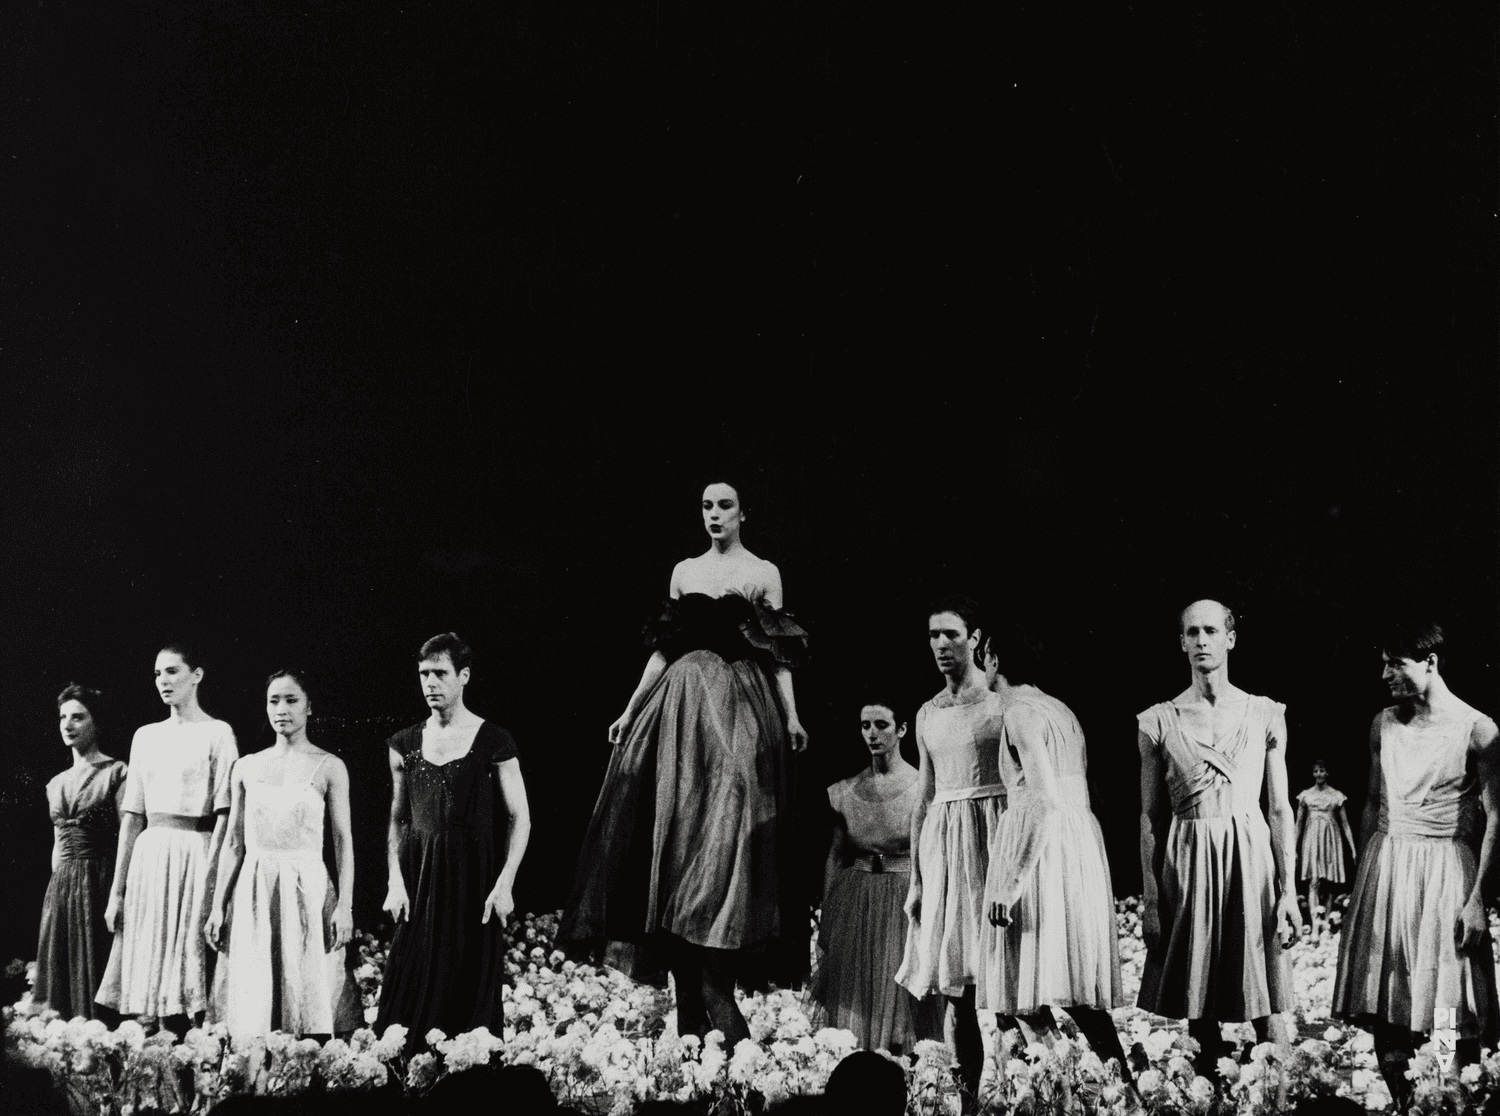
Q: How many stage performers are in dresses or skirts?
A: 11